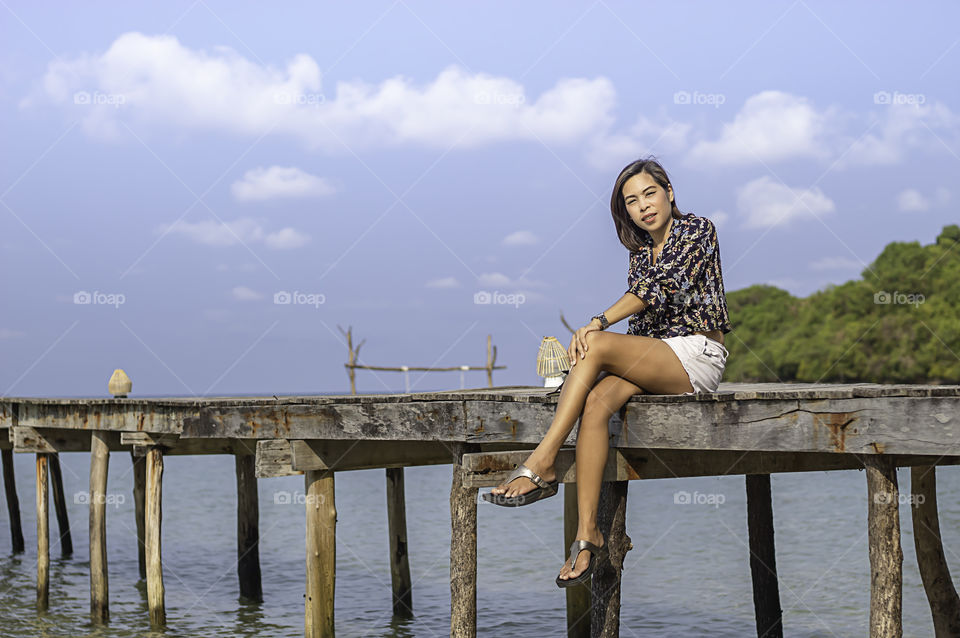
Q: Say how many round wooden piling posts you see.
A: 15